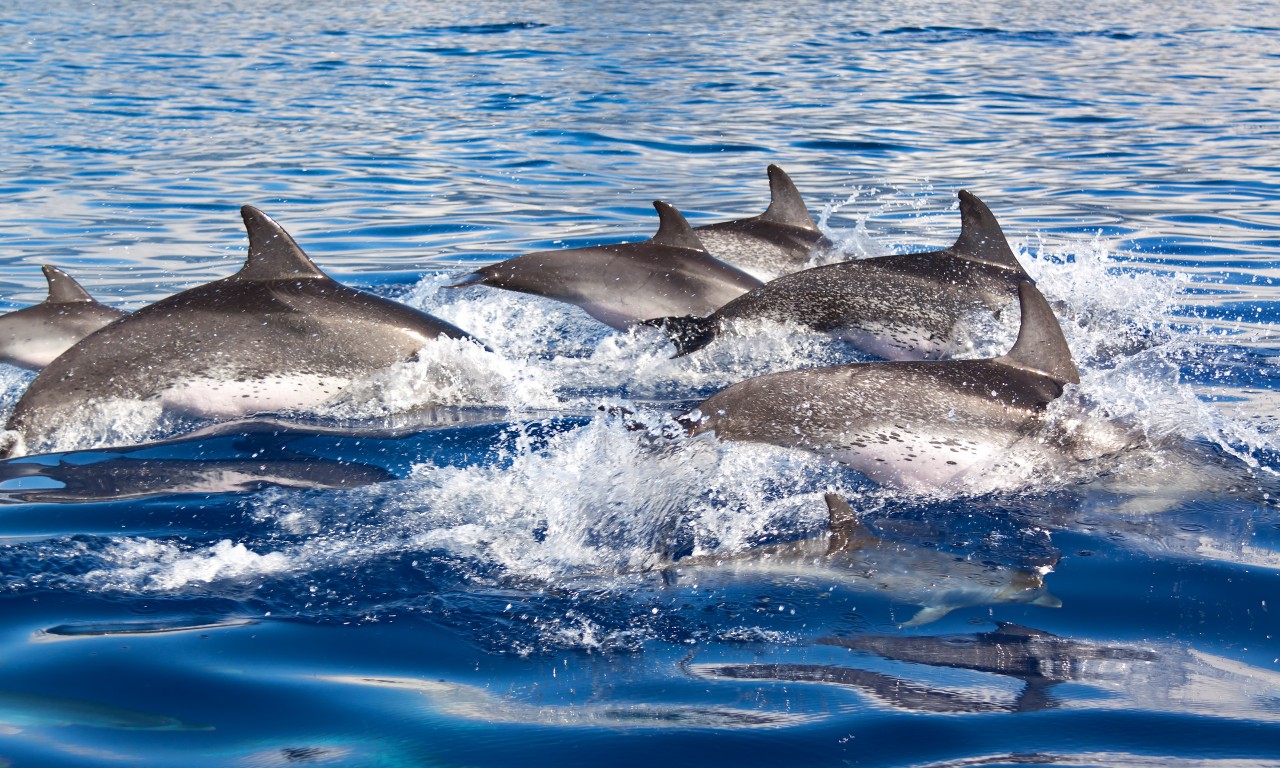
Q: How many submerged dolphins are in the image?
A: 2